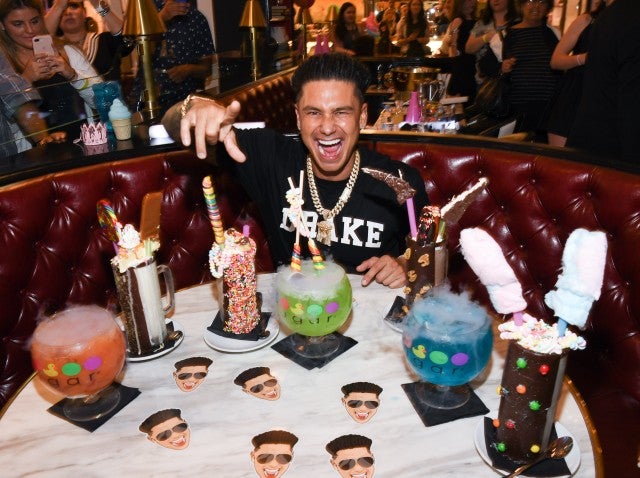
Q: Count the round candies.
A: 9